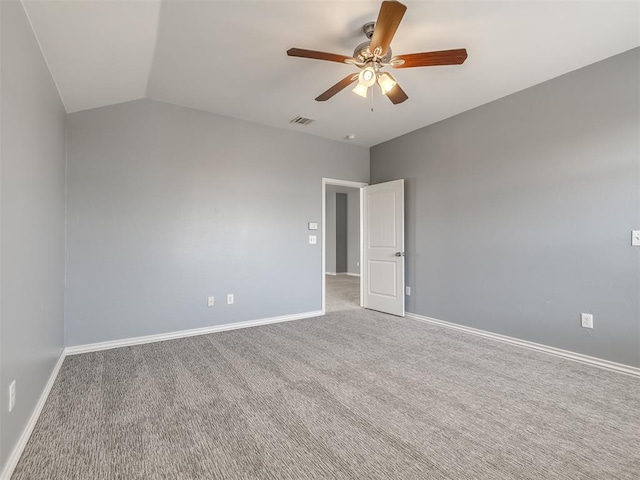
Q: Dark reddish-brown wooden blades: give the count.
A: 5